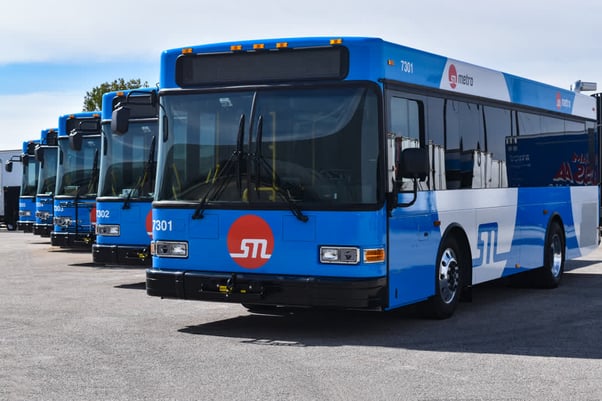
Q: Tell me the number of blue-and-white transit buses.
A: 5